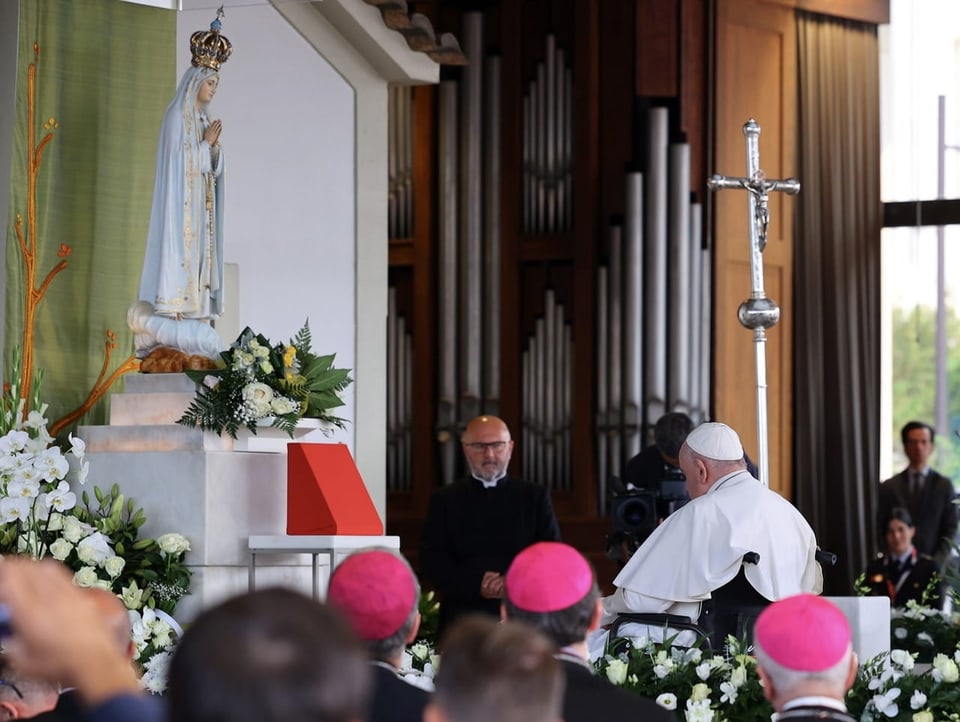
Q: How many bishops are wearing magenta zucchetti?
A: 3